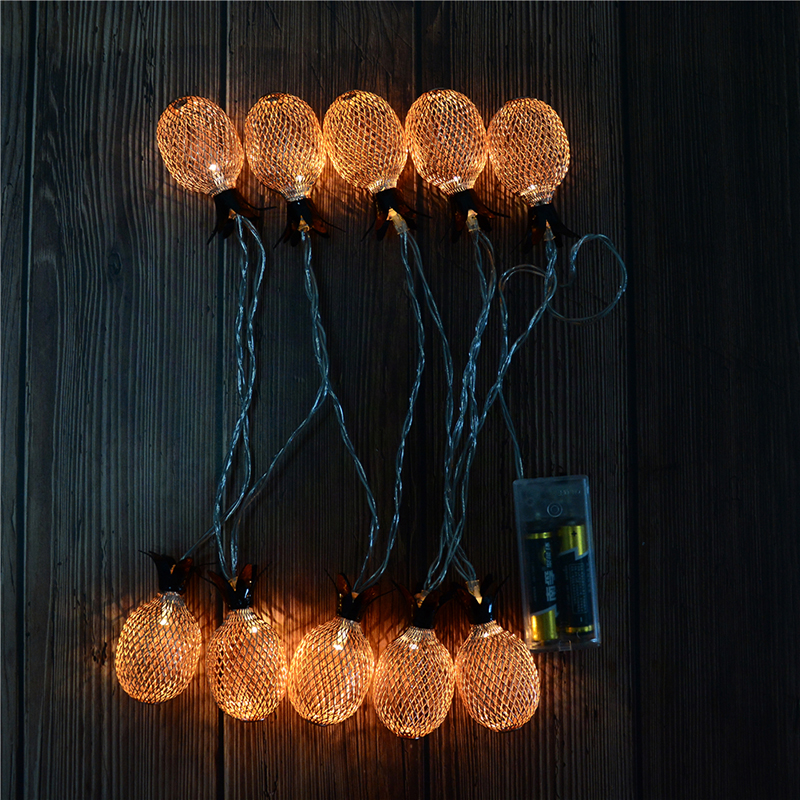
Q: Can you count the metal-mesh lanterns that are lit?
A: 10